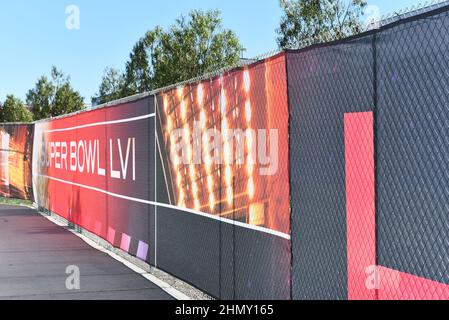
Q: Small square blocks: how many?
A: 4